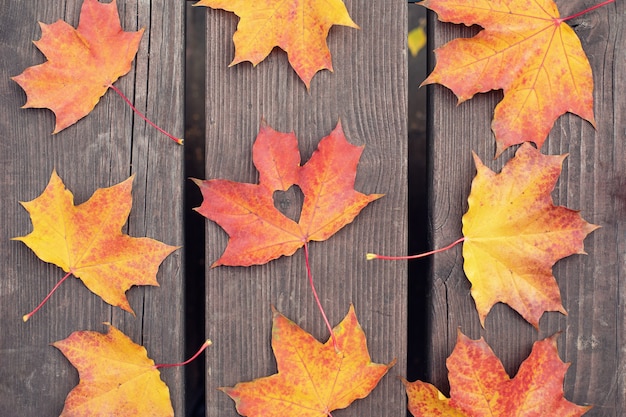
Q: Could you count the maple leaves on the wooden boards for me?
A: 9